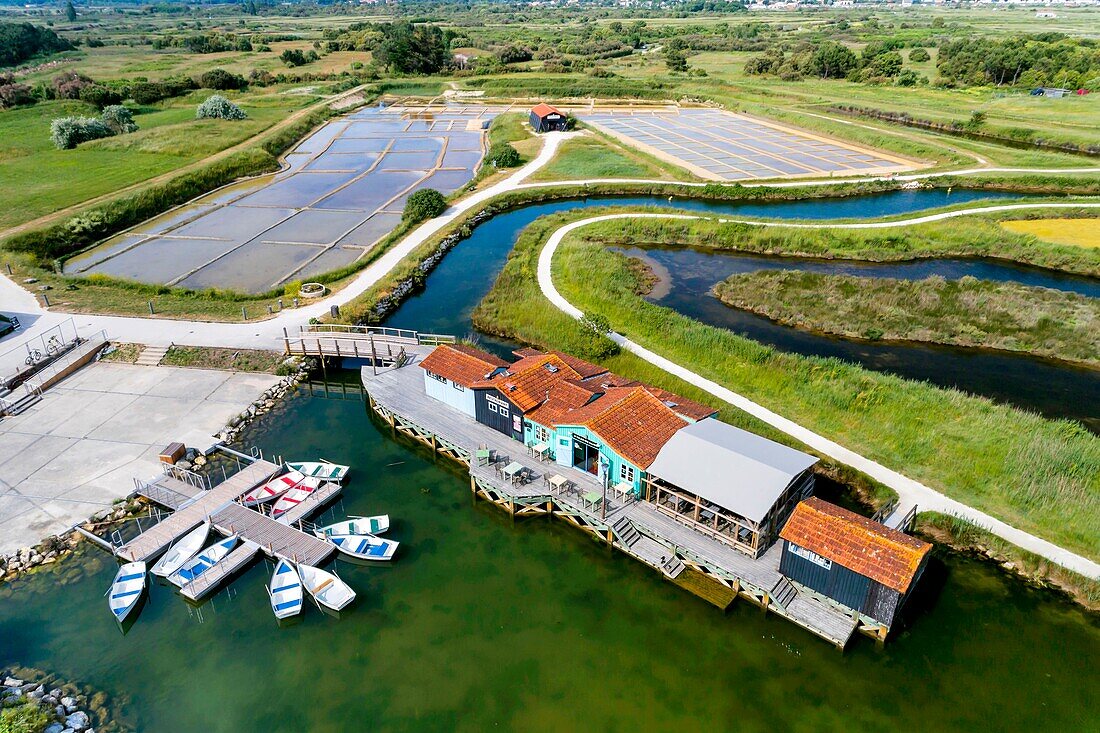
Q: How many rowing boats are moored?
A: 10